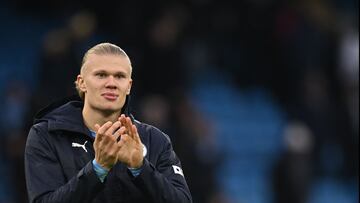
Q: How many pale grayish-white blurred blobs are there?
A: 2